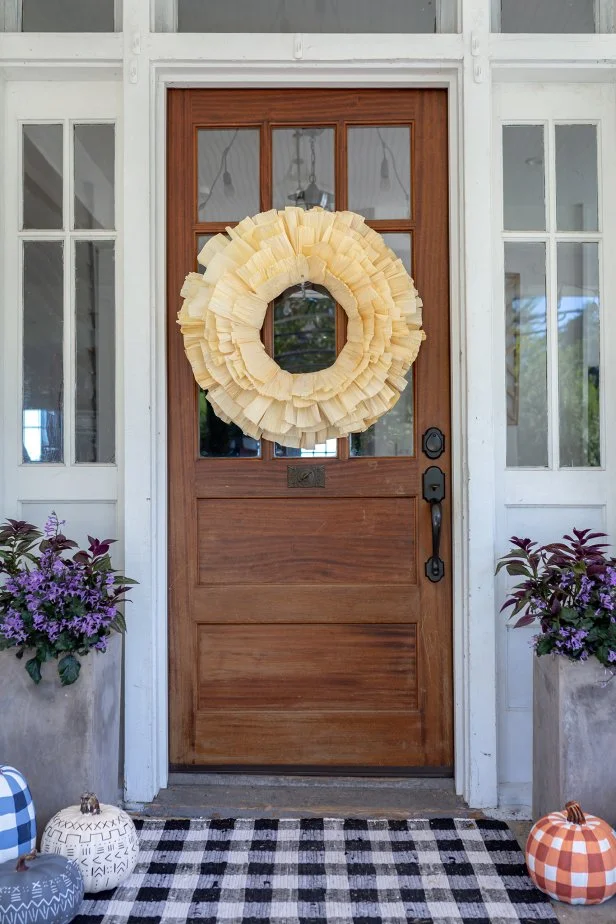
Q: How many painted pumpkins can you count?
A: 4